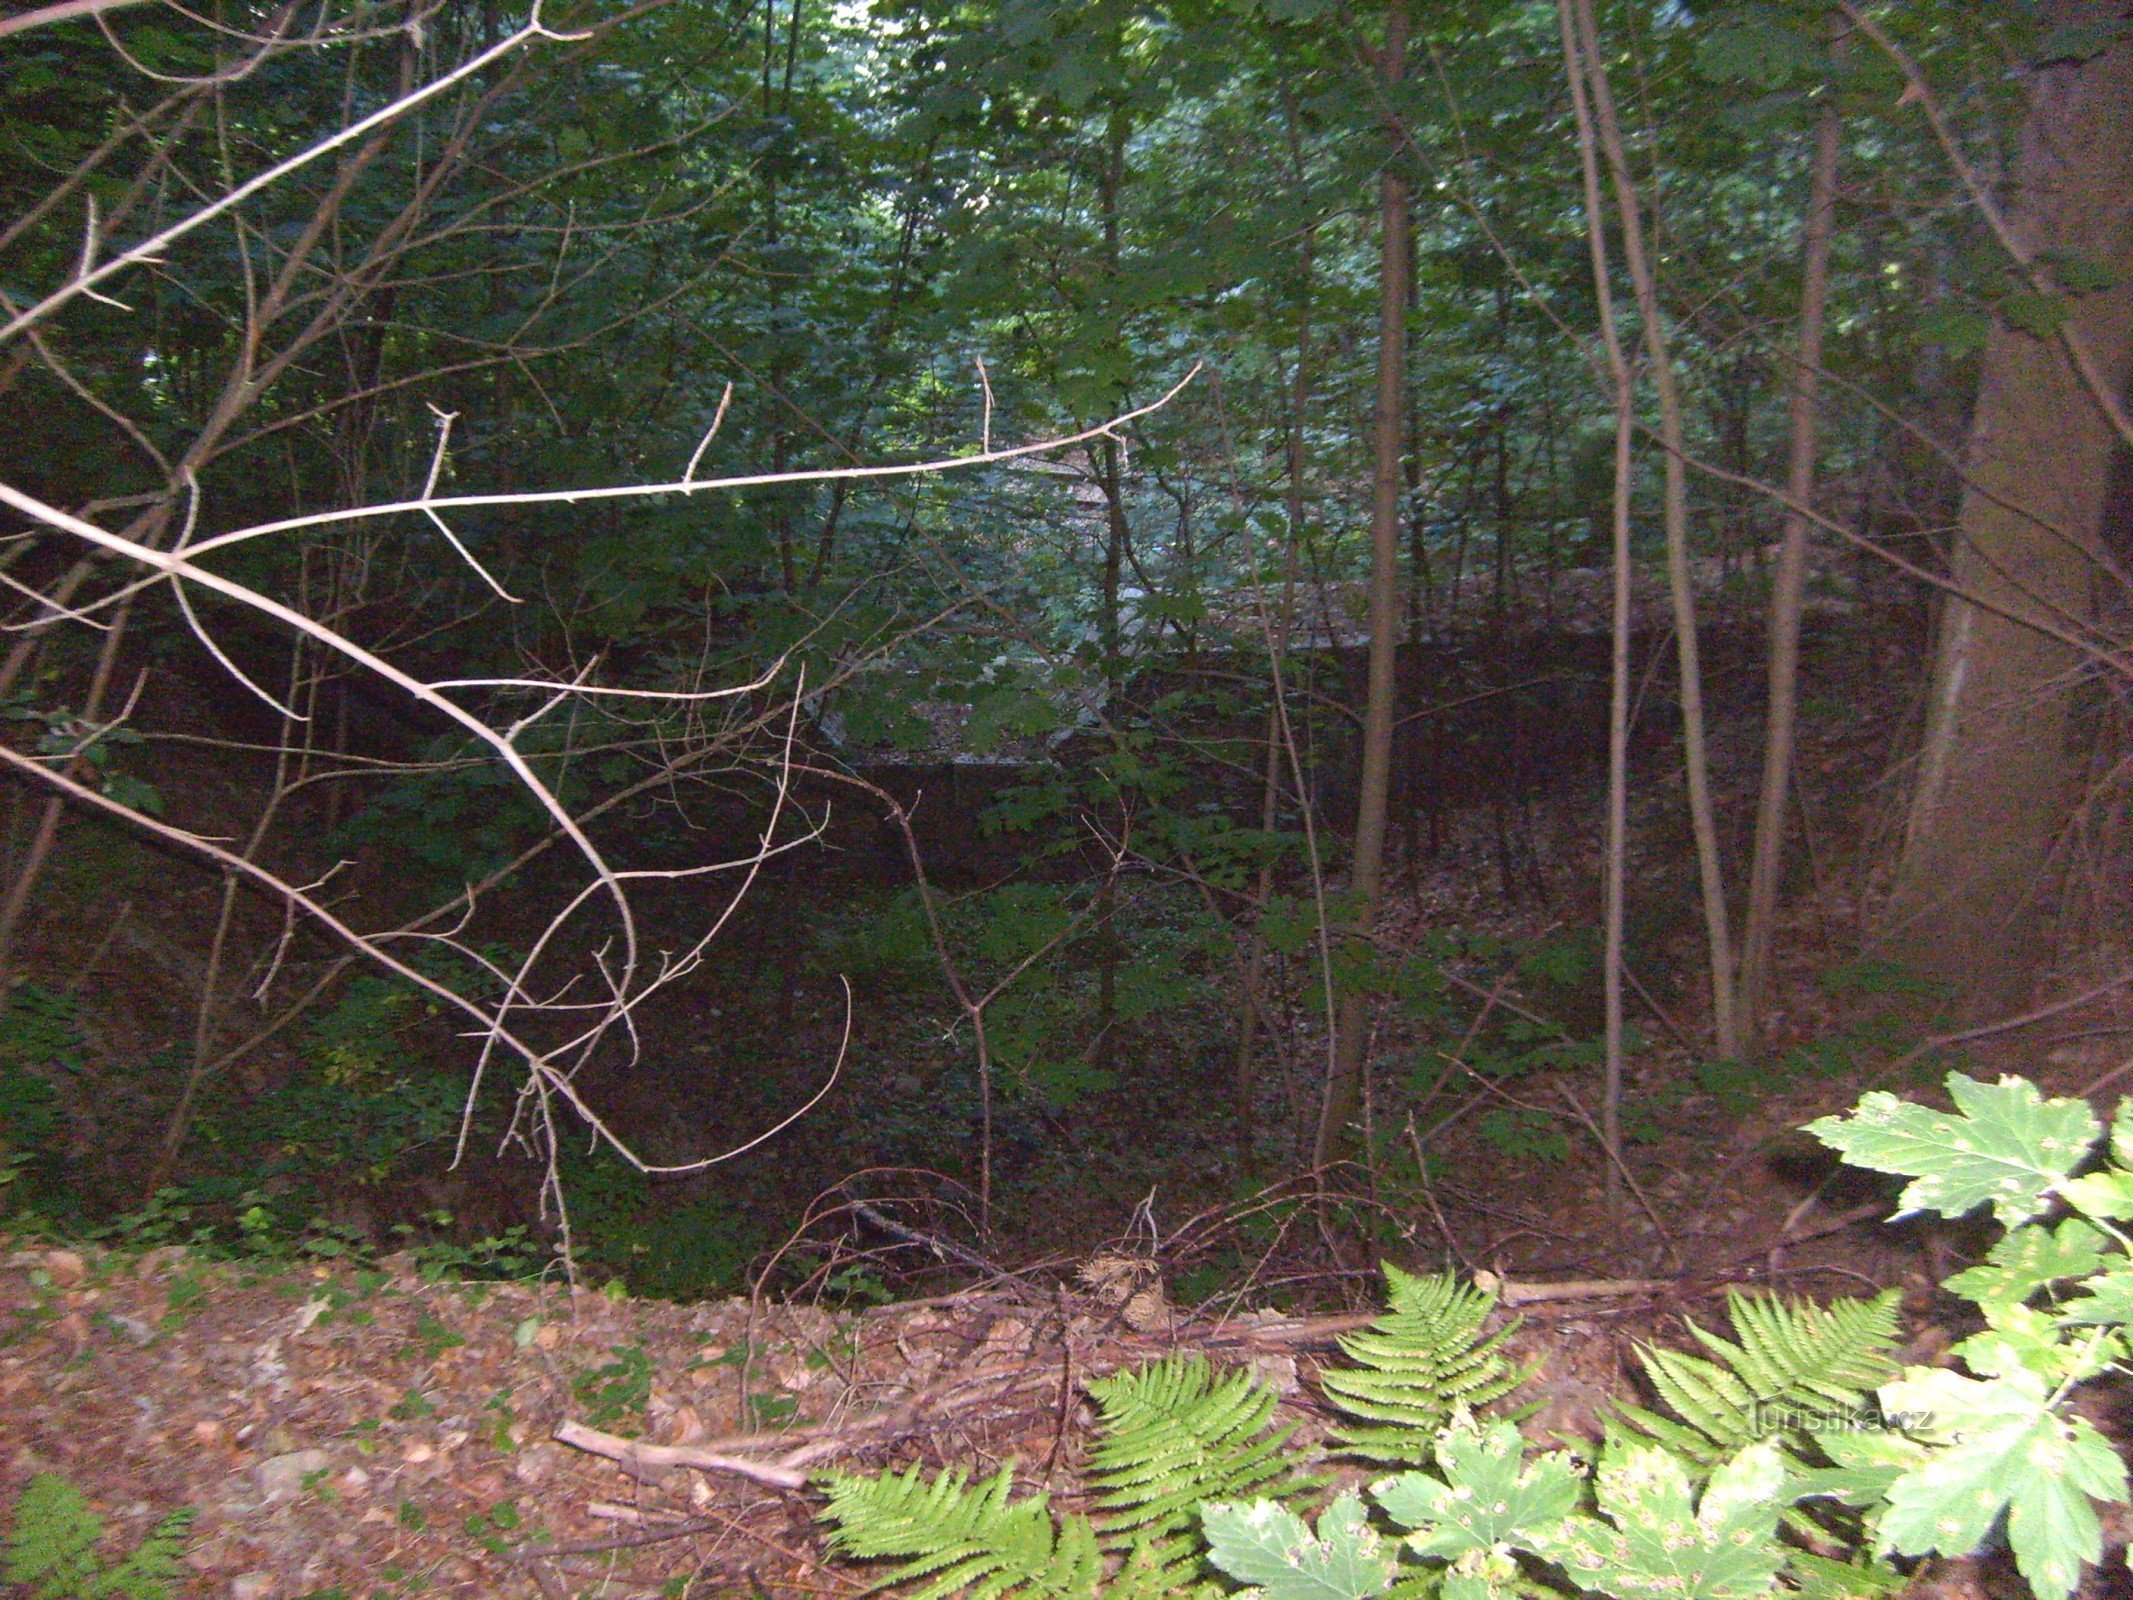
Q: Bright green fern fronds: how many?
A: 4